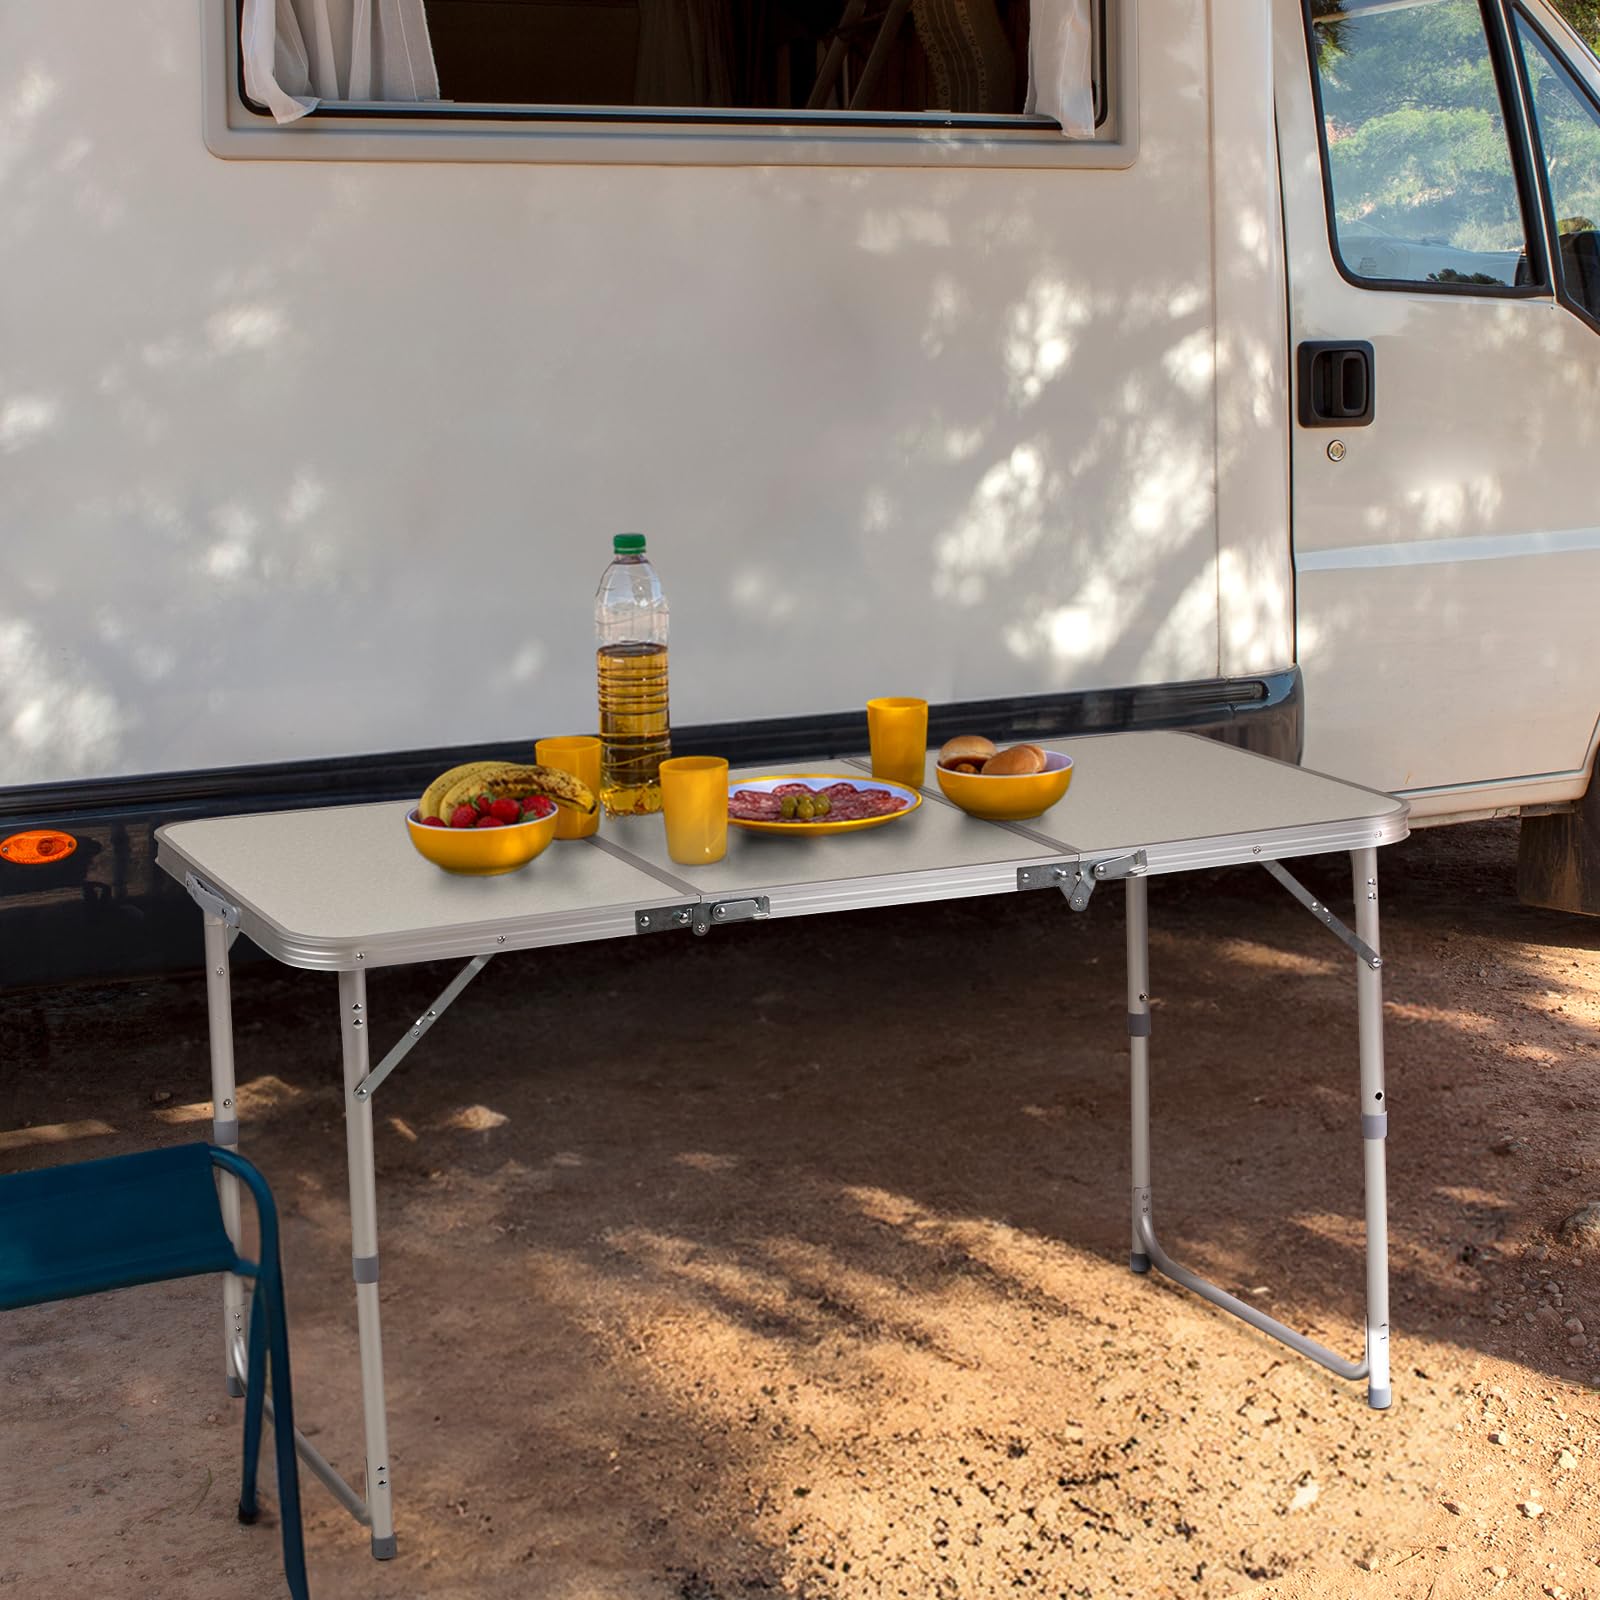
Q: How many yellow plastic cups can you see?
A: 3